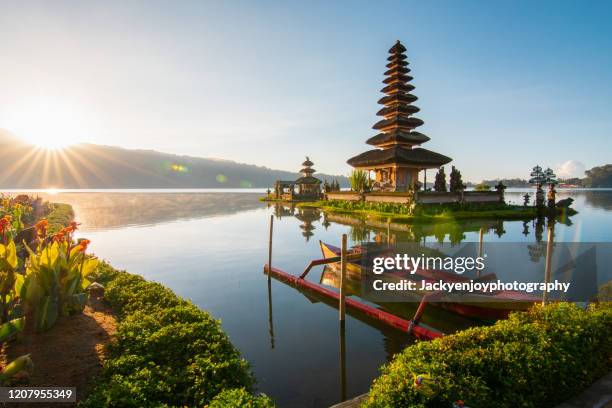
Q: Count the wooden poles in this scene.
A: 5